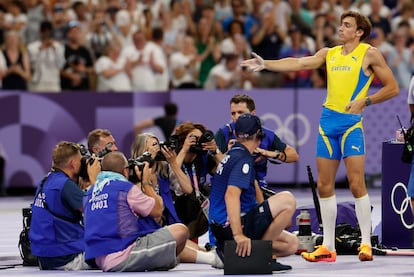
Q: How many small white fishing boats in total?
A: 0